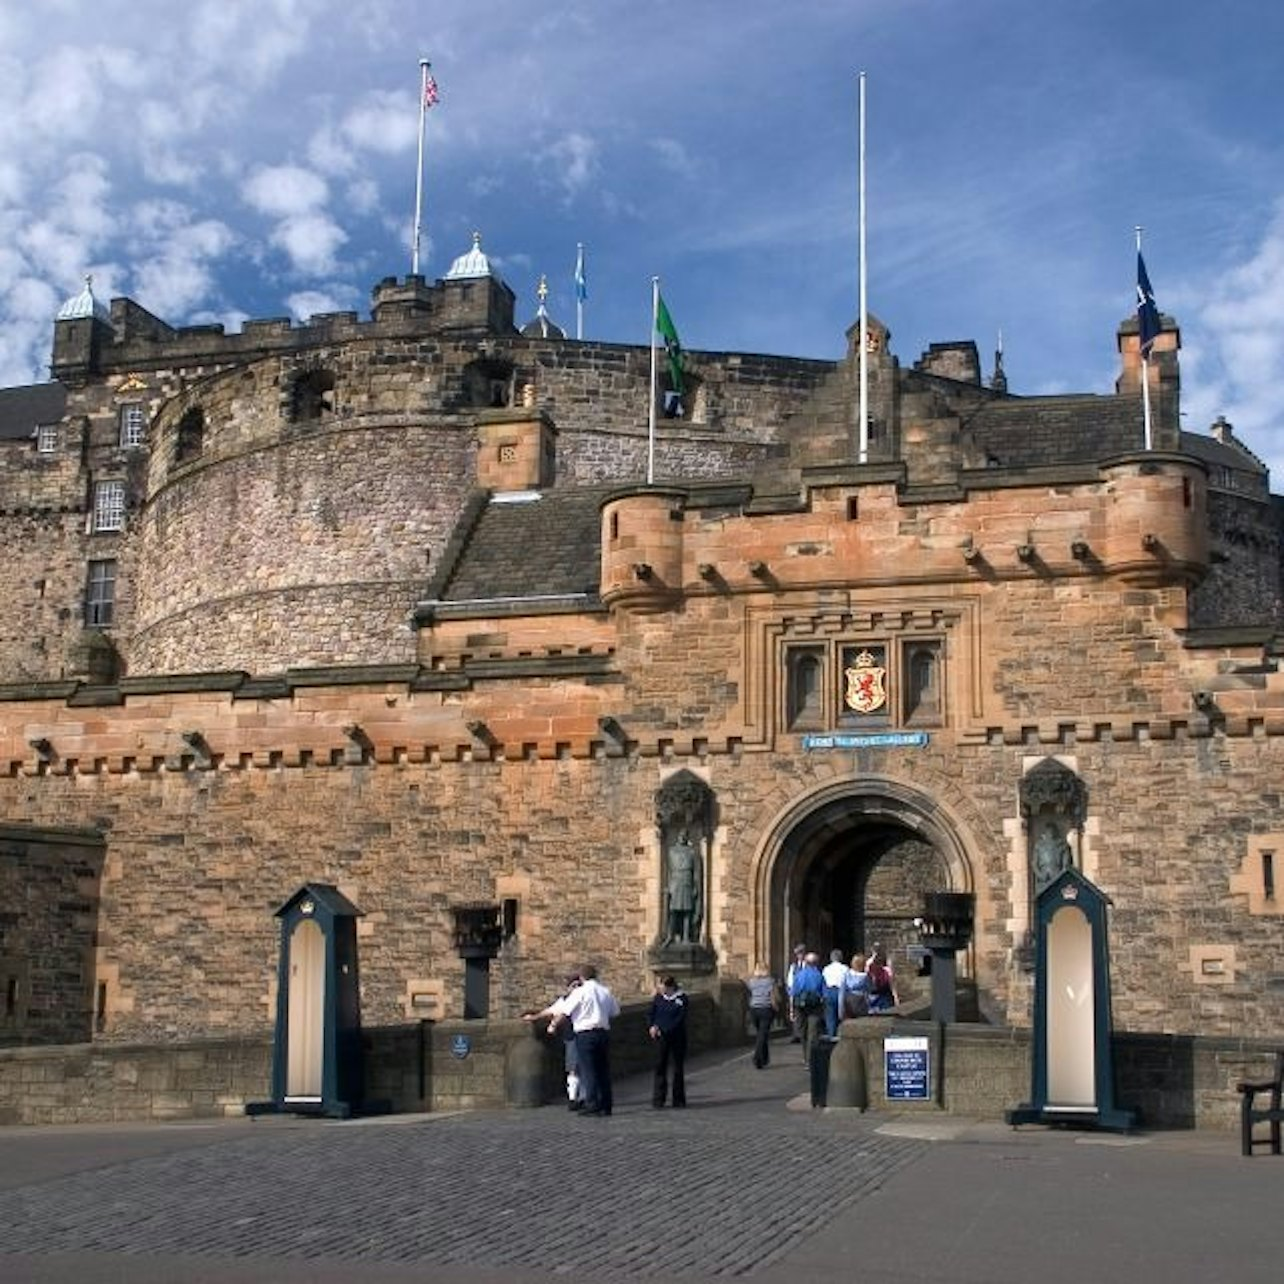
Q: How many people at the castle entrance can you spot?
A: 9